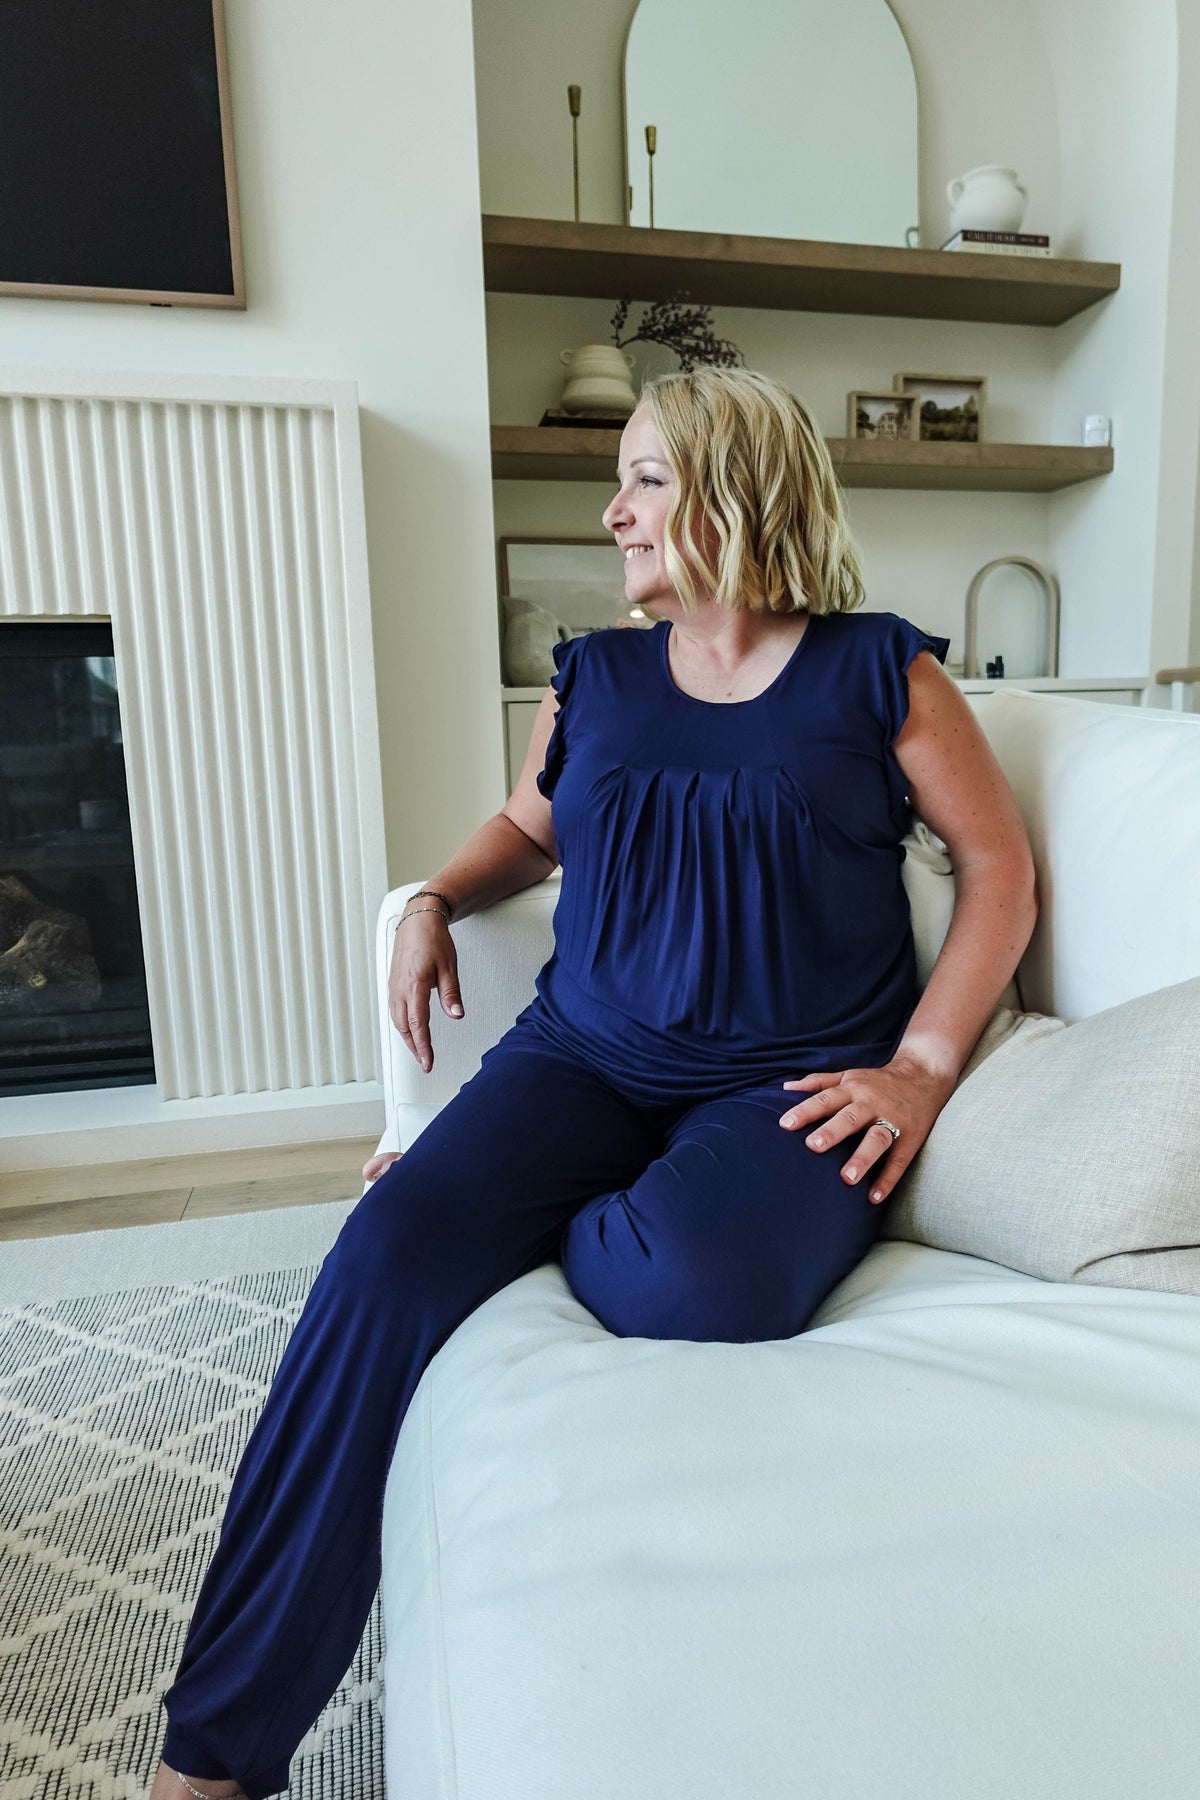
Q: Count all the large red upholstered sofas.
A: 0